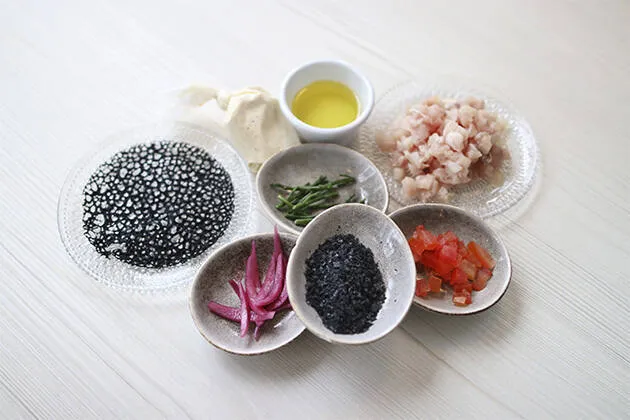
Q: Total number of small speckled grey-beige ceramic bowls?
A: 4